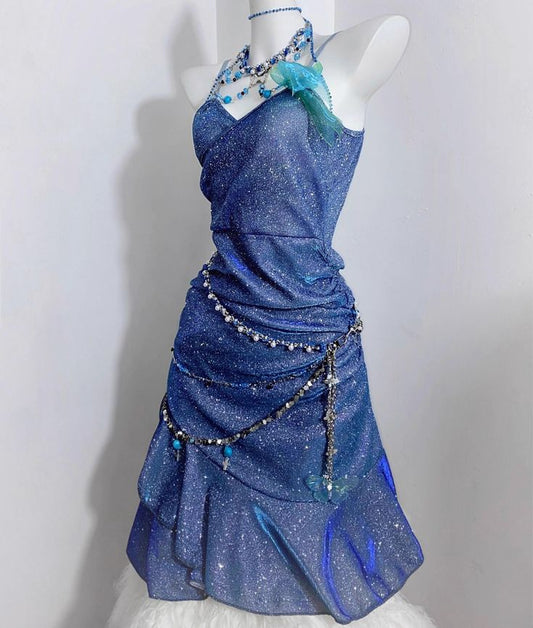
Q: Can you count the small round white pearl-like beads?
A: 10